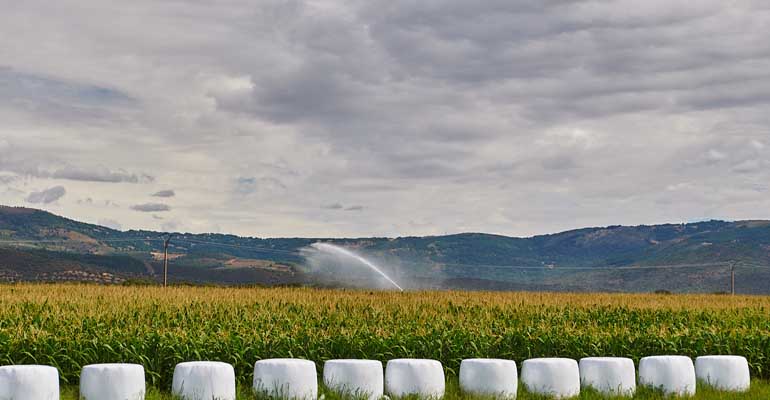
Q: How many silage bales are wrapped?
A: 11